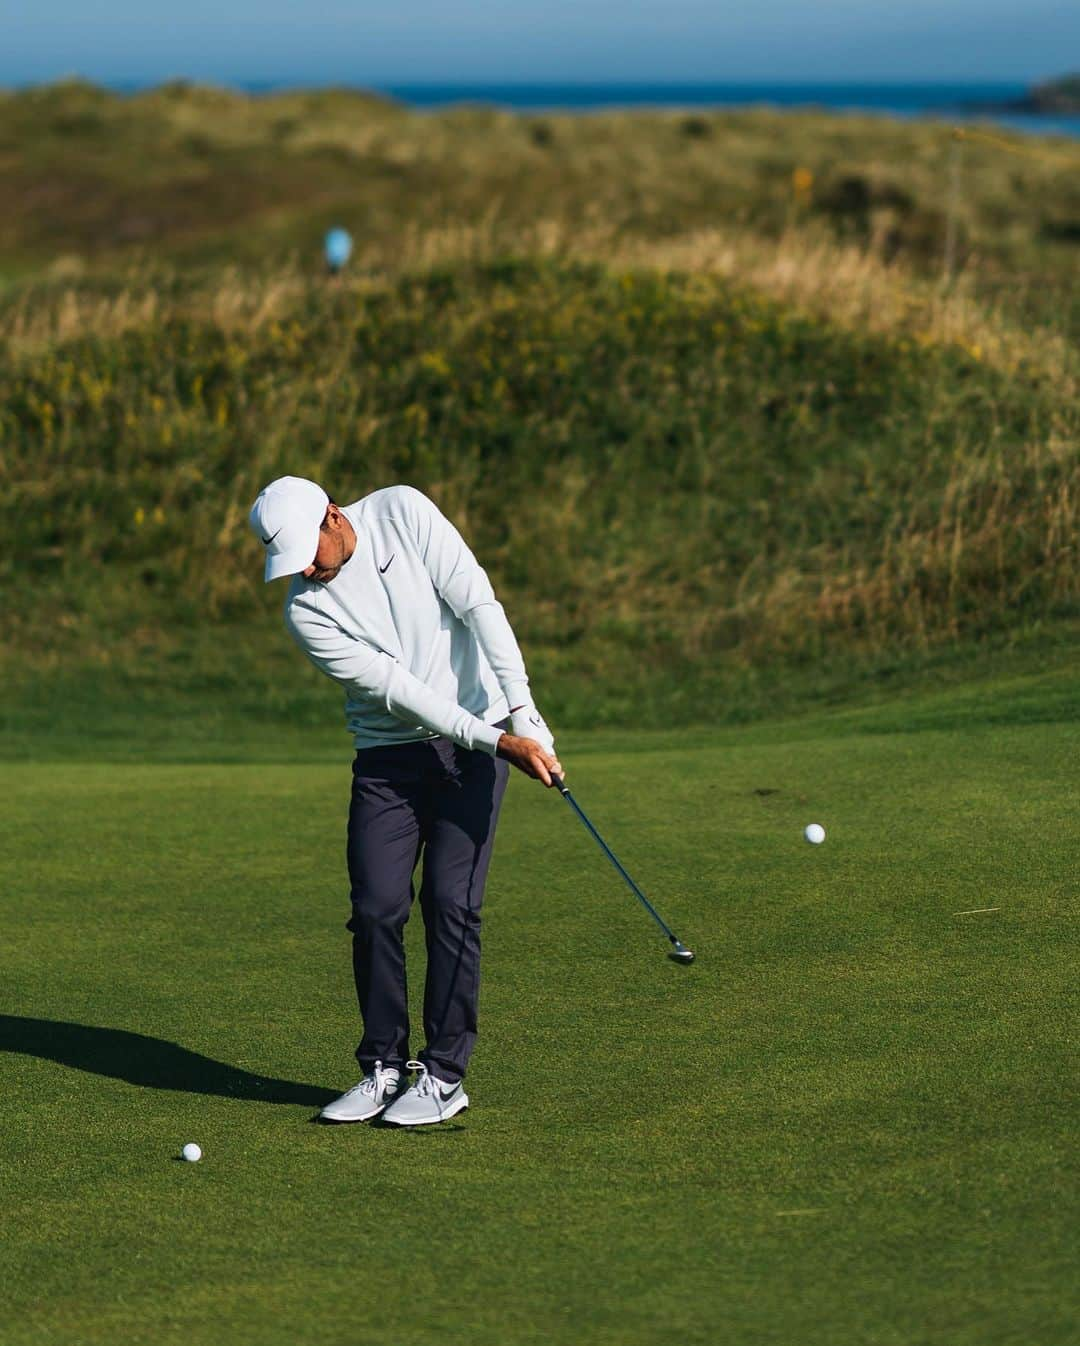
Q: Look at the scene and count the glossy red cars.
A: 0